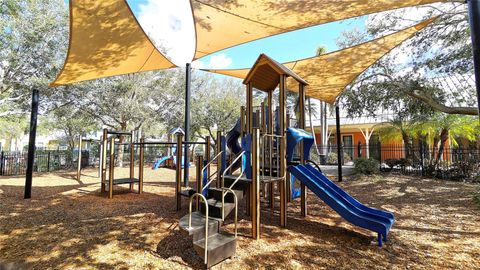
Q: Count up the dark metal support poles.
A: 4